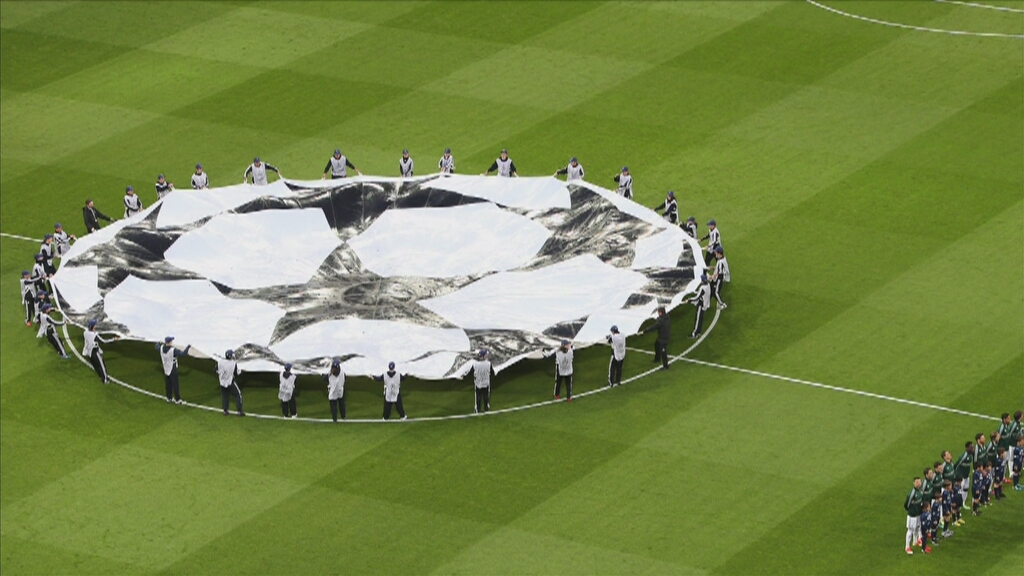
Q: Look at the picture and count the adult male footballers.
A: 9